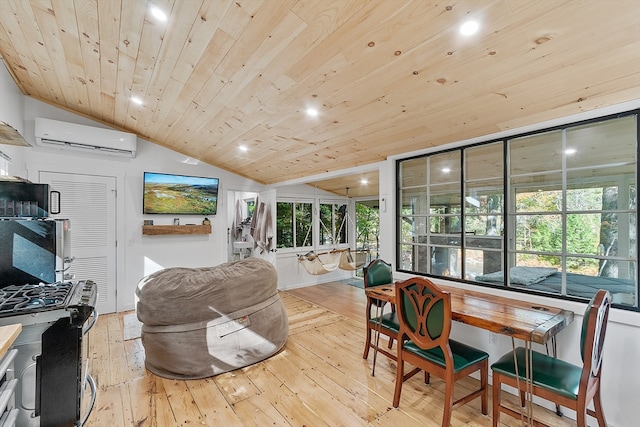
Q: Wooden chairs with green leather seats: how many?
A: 3